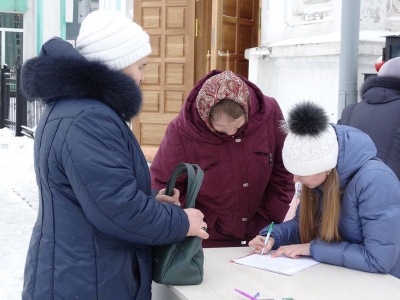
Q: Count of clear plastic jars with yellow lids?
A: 0